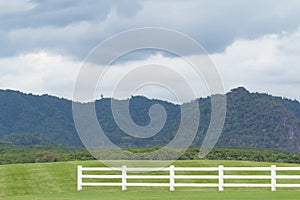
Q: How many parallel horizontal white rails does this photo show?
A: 3